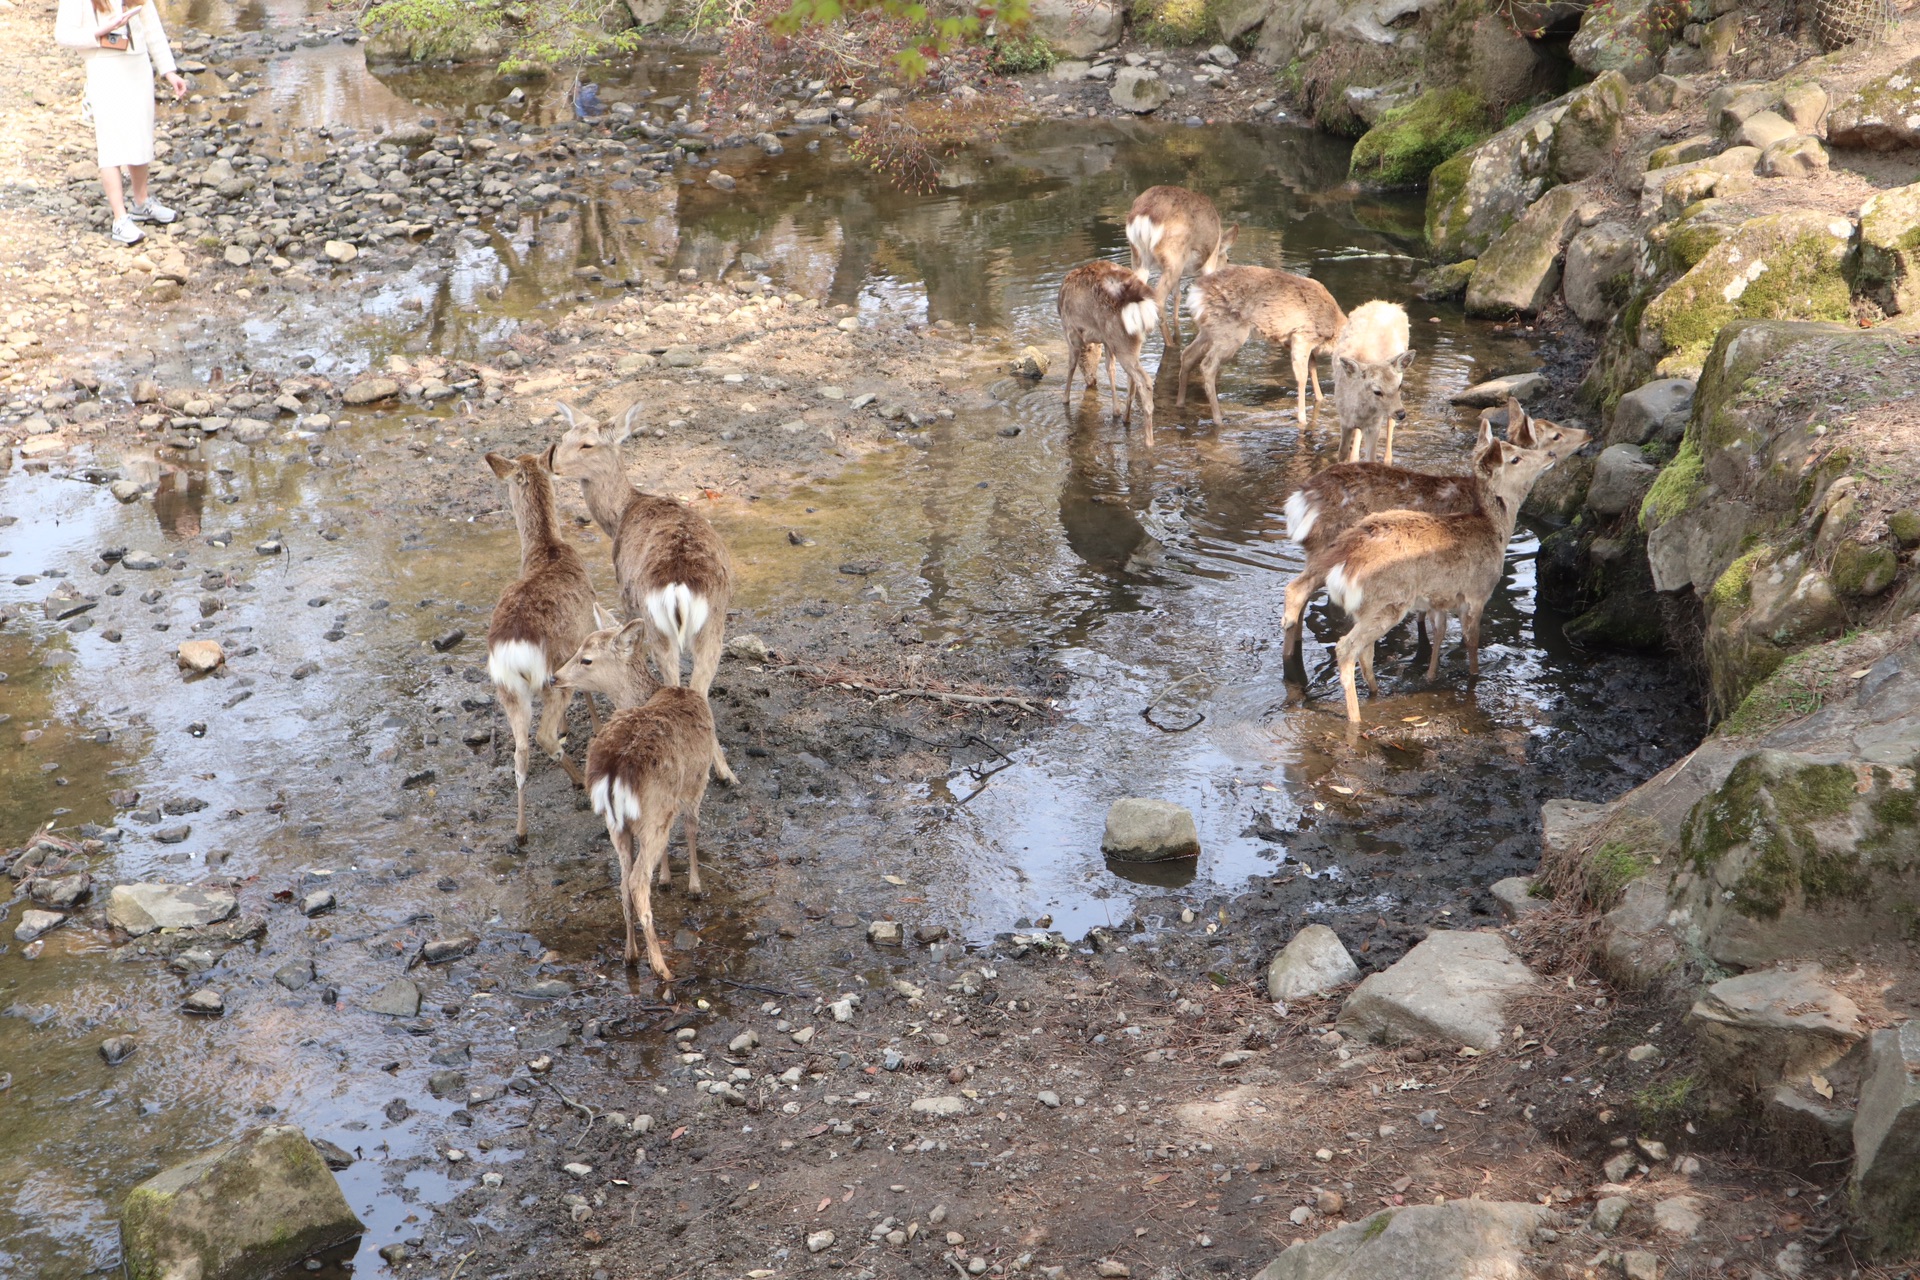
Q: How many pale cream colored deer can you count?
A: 1